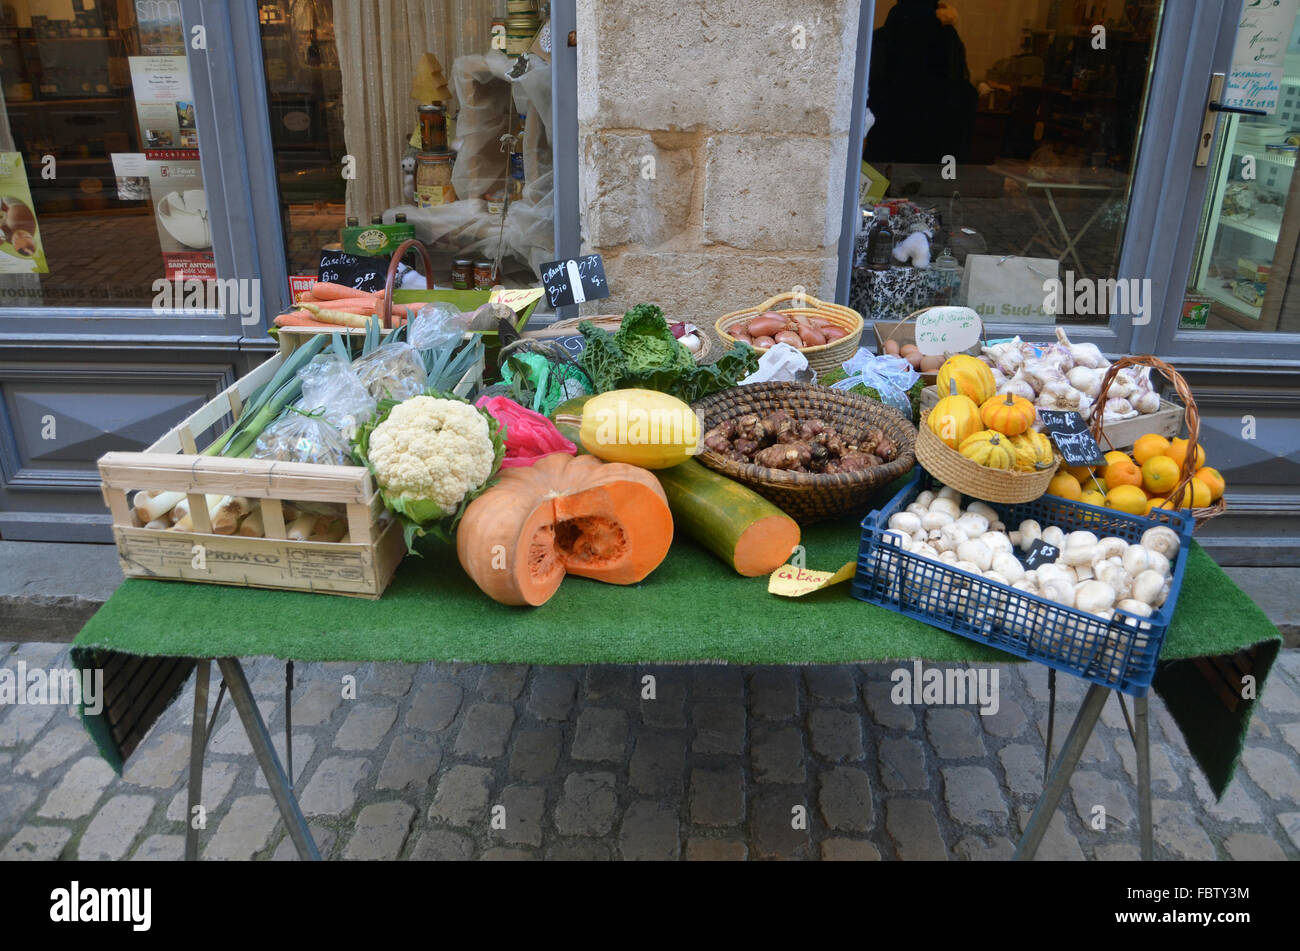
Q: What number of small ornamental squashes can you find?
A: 5